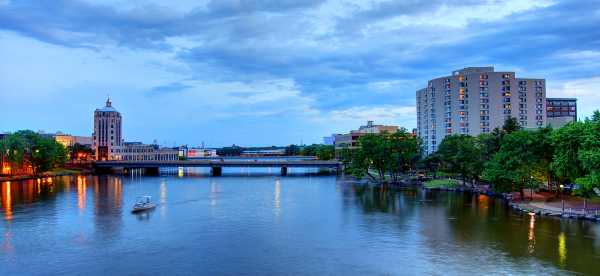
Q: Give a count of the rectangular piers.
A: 3